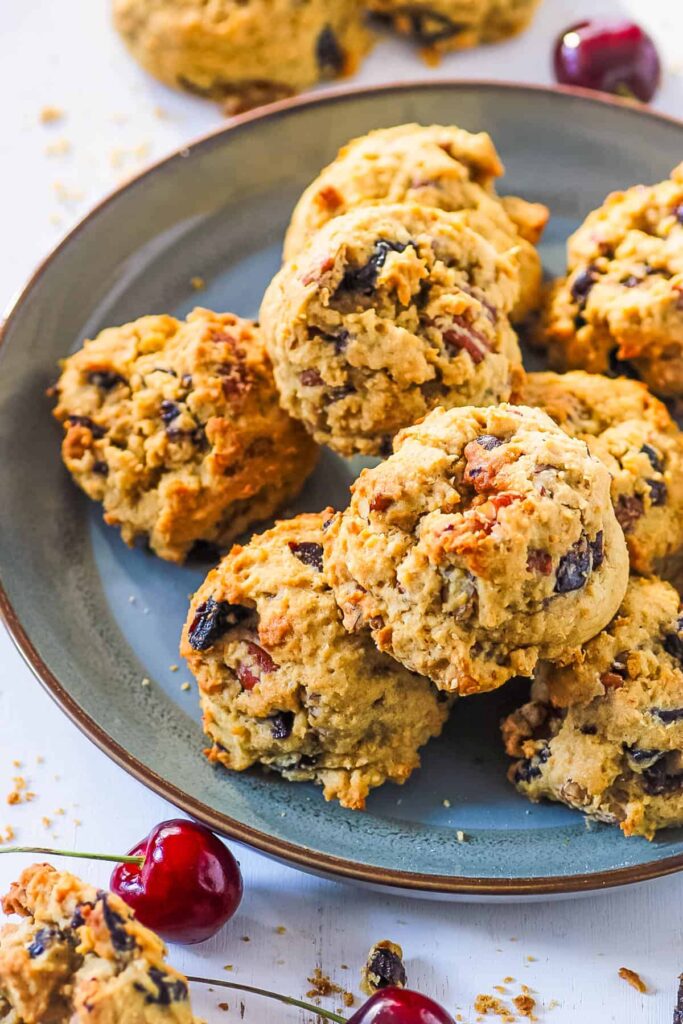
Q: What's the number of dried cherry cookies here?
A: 11